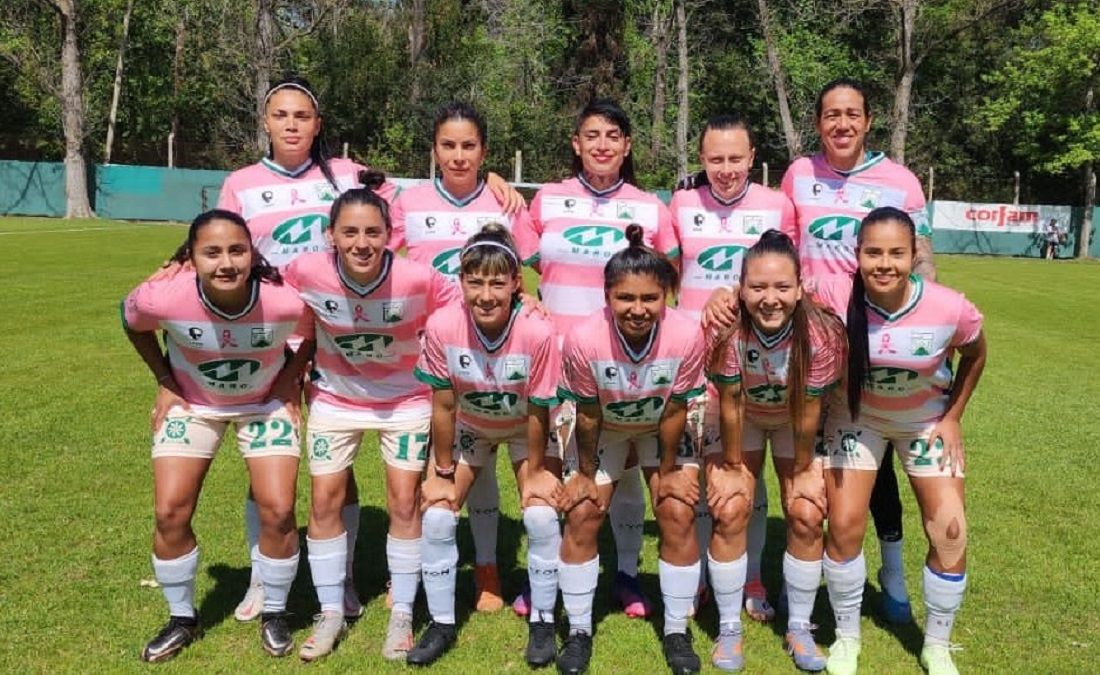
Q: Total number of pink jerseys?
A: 11